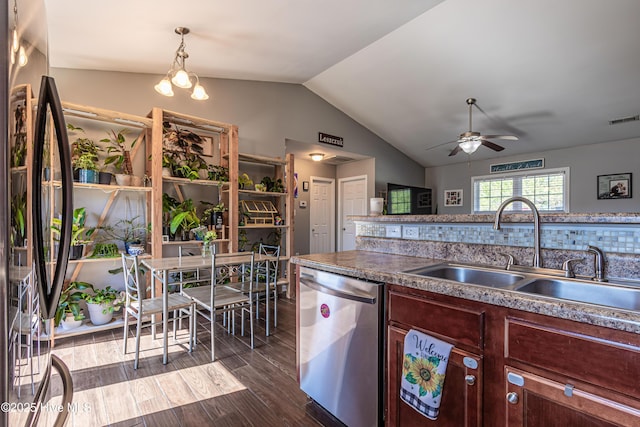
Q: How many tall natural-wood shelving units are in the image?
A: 3